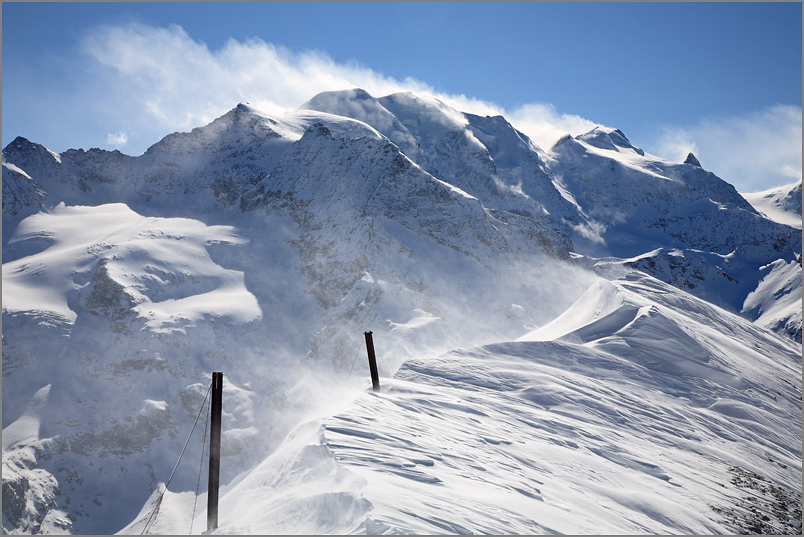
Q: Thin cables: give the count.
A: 3